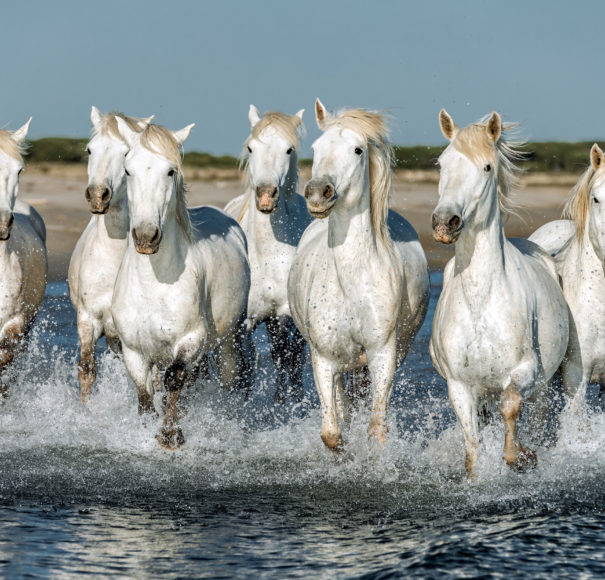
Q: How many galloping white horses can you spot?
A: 7